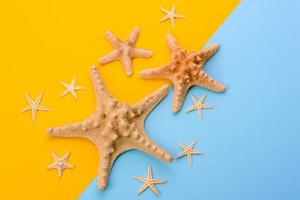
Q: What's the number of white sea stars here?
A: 7